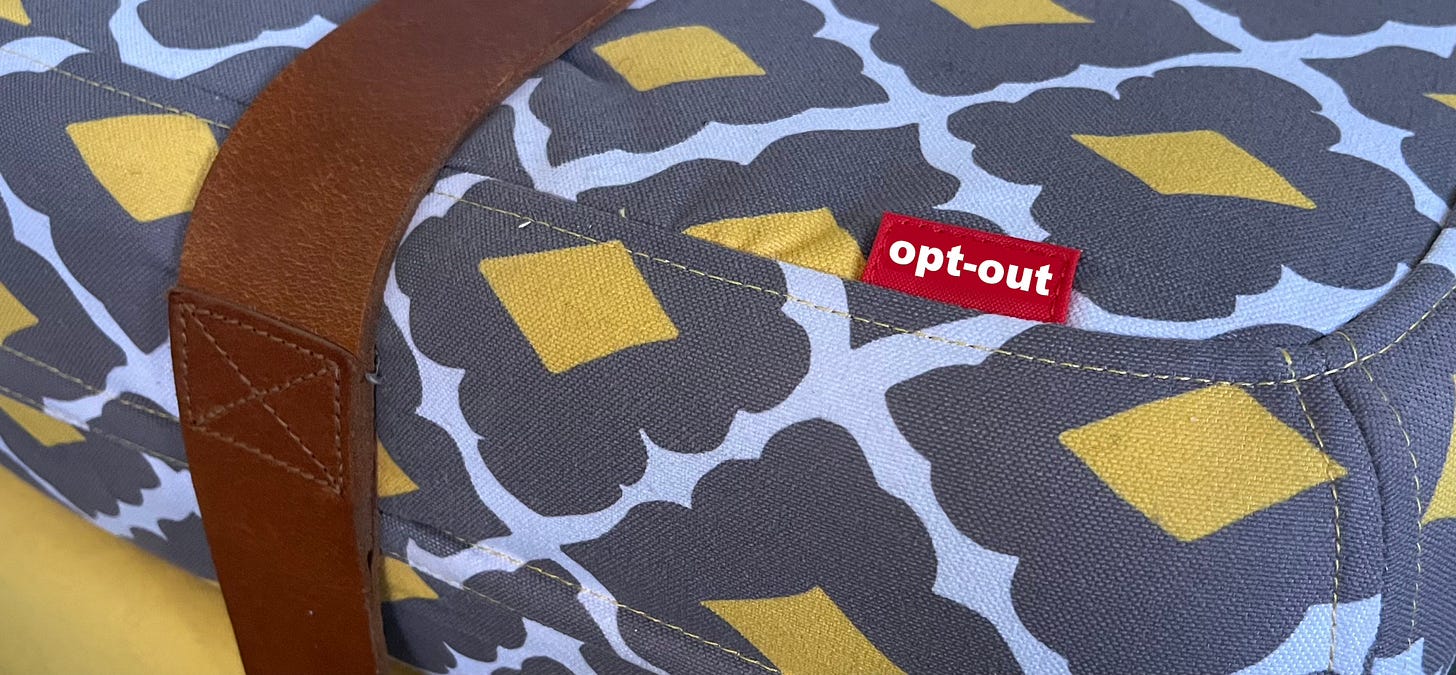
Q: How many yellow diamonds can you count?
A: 15